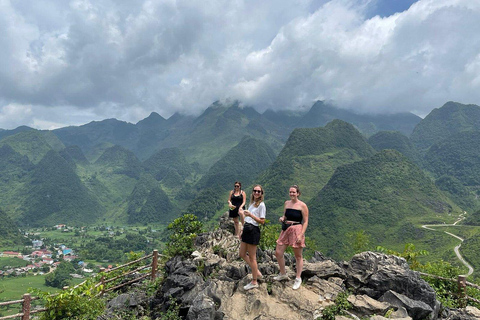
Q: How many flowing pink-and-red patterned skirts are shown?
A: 1